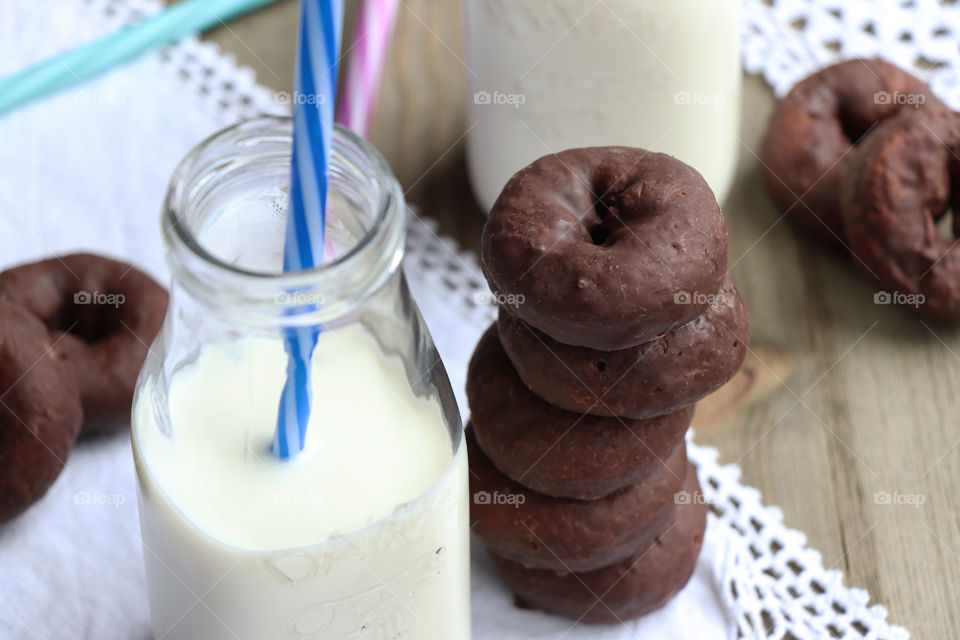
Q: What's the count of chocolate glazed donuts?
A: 9